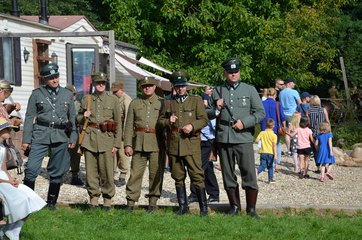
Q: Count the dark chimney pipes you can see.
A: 2